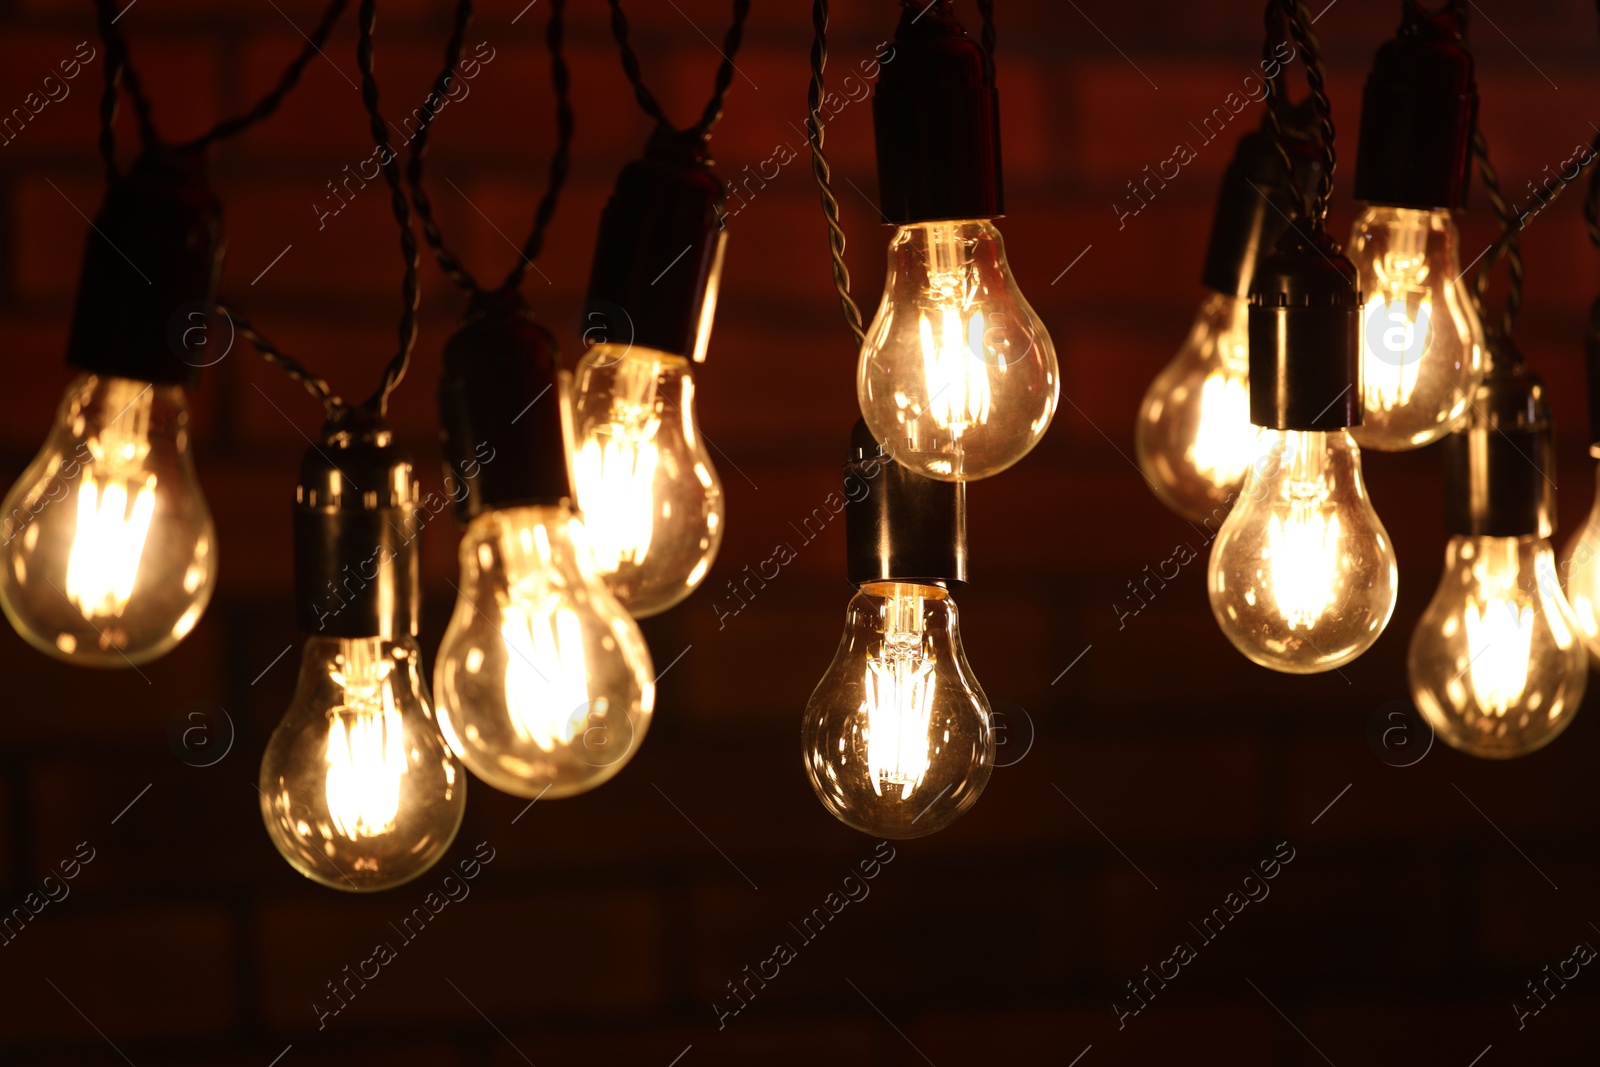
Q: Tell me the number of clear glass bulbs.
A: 11